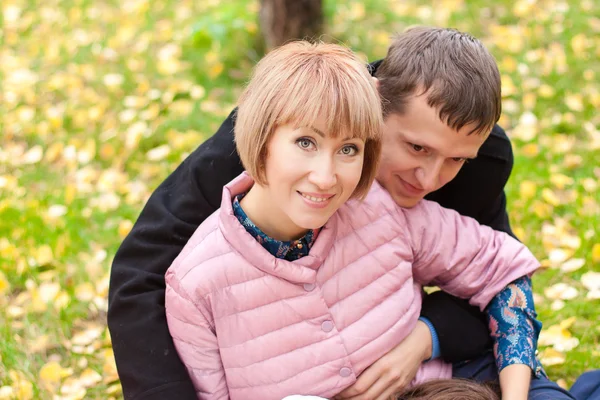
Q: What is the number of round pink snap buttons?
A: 3